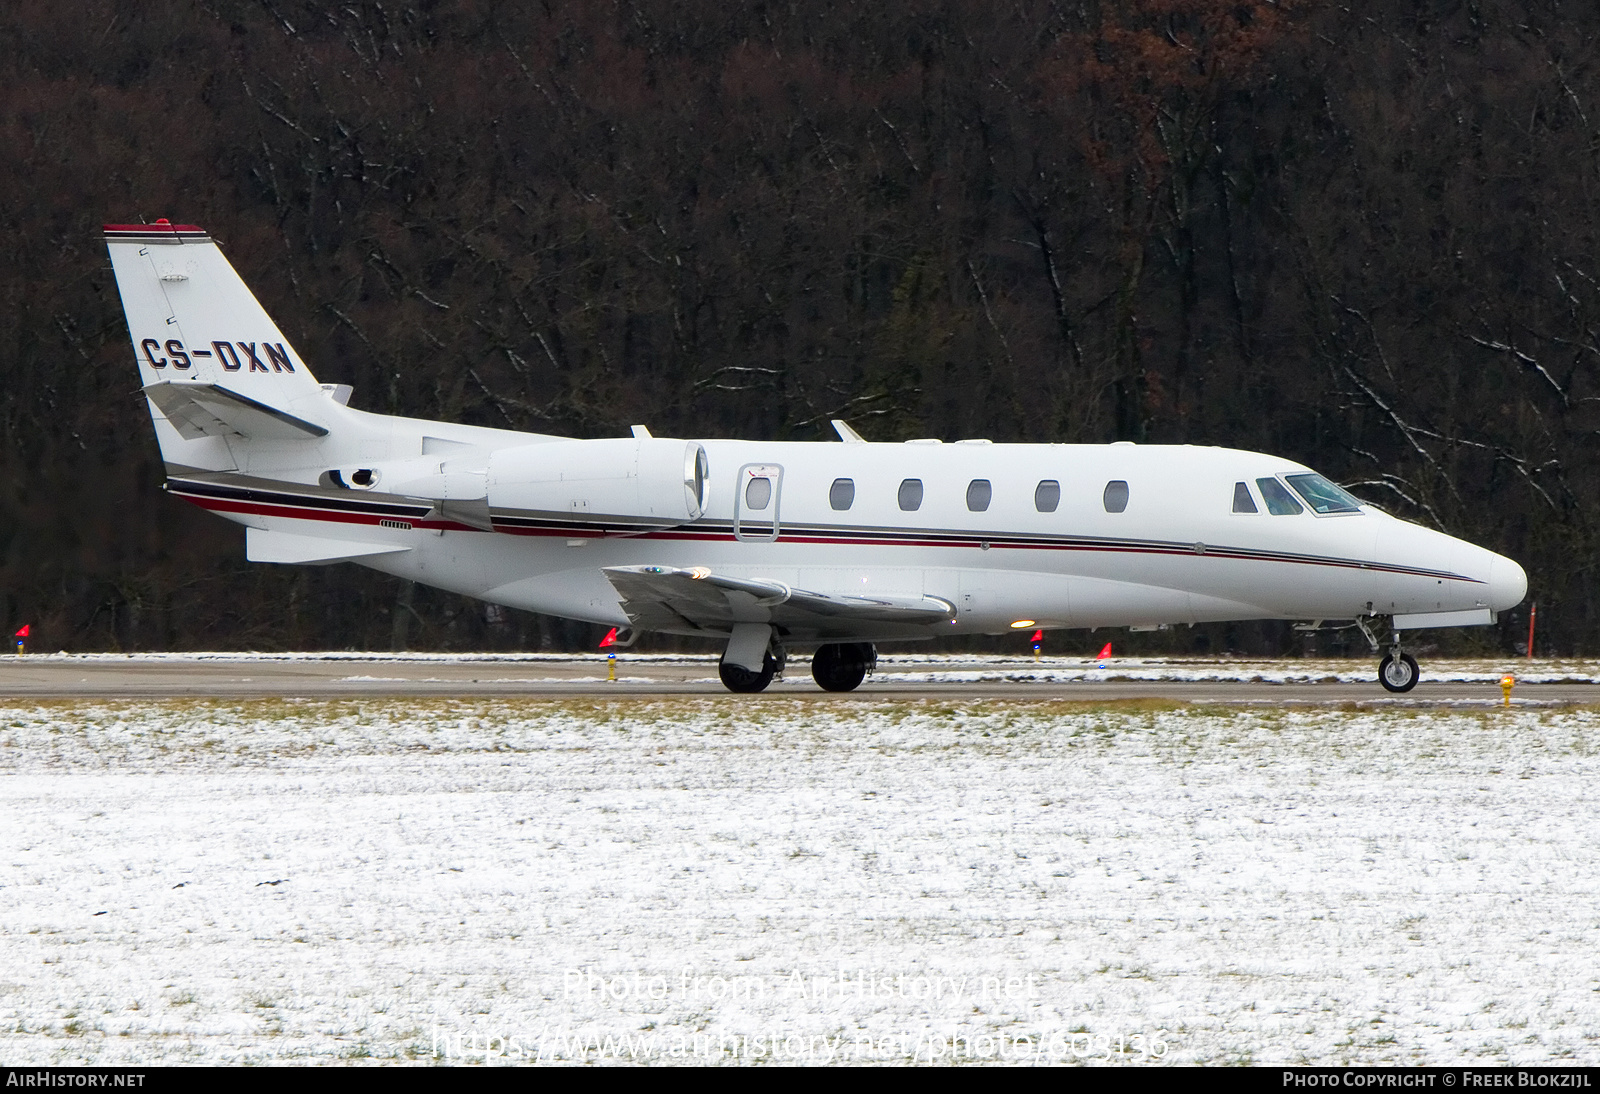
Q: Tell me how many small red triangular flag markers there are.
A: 4